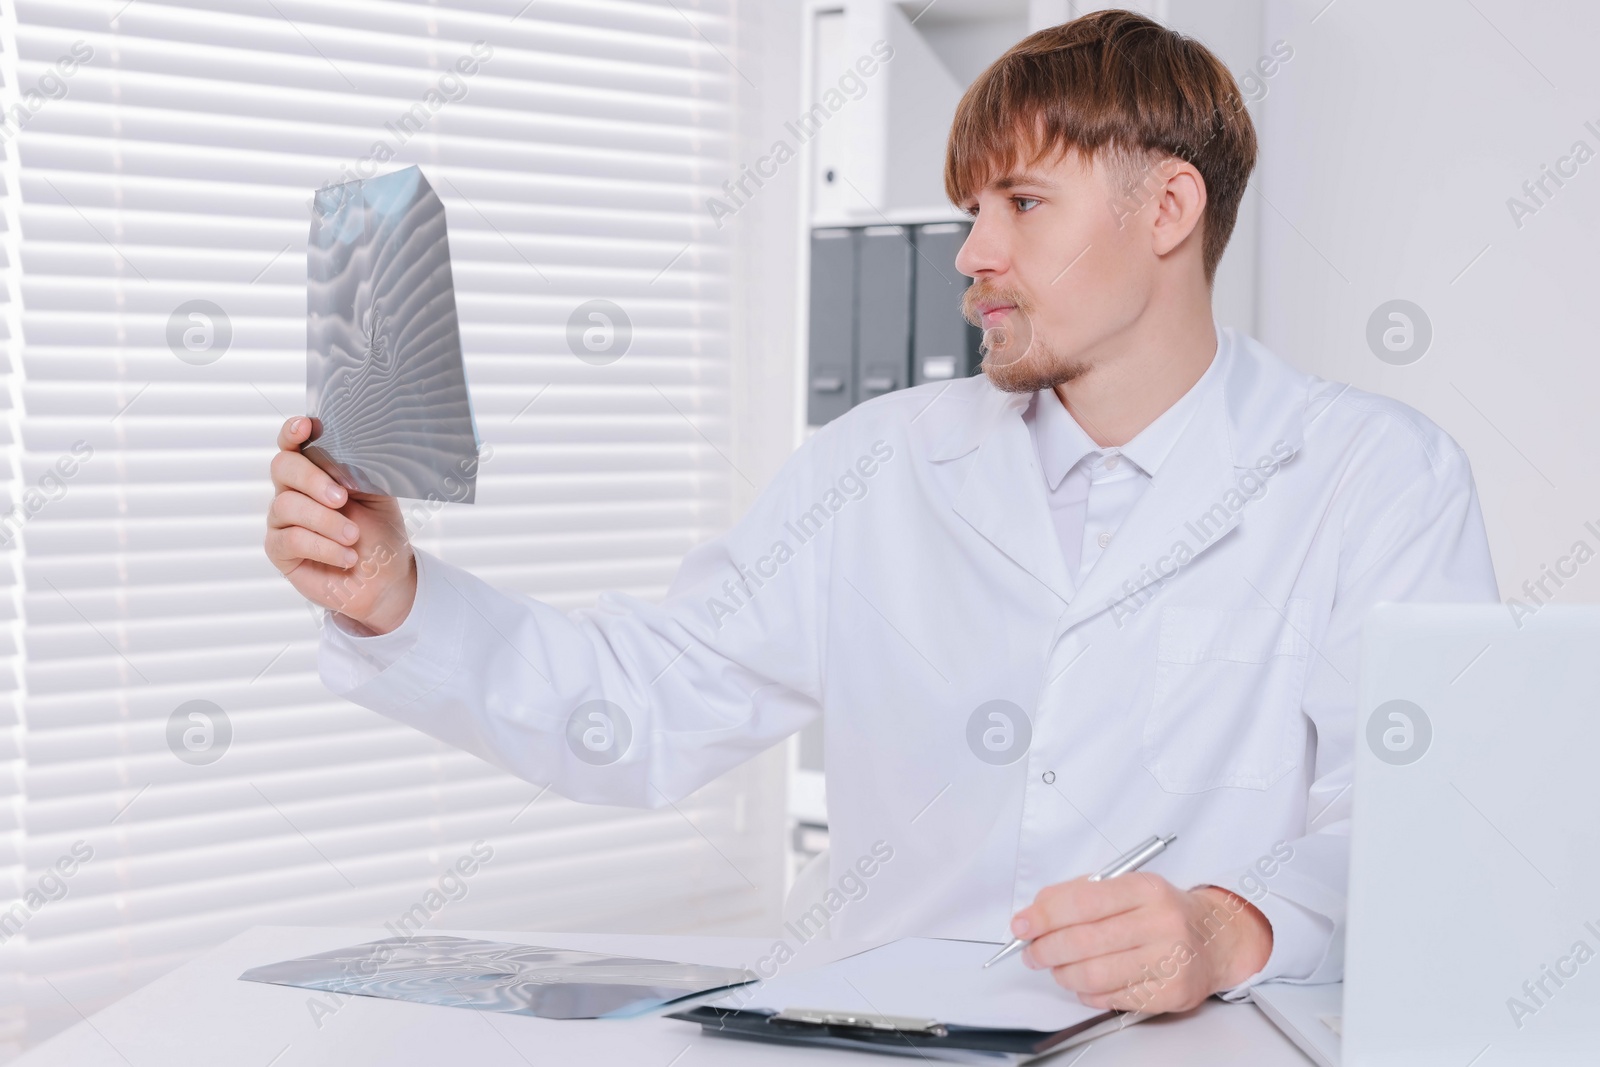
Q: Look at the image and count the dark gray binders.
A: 3